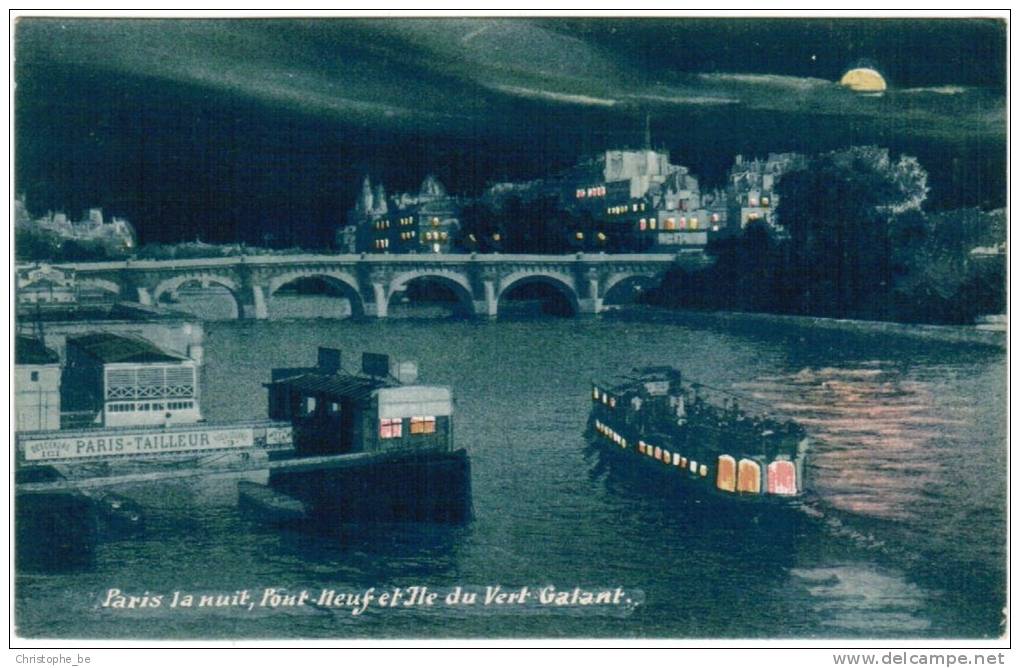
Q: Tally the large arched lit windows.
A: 3